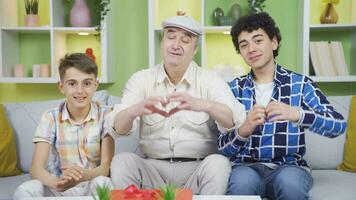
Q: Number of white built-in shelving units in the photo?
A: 3